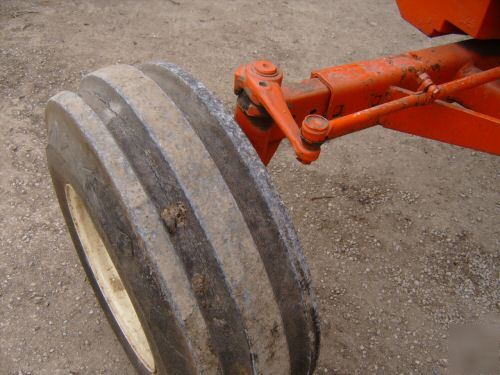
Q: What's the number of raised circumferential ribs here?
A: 3